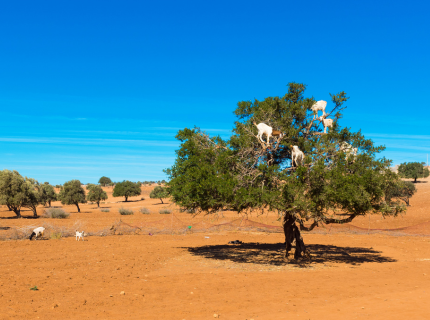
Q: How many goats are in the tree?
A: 5